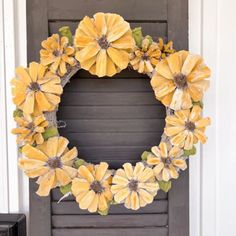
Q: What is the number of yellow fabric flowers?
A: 12